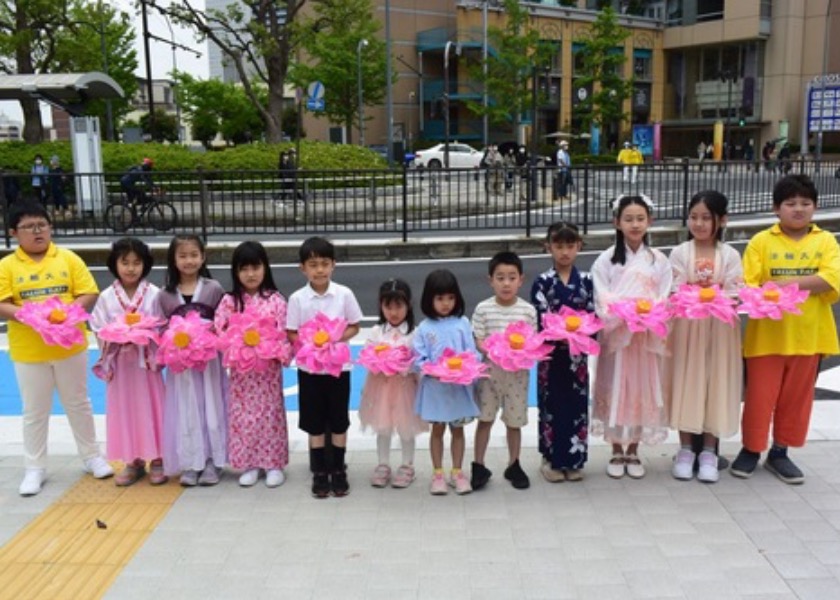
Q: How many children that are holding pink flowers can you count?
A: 12